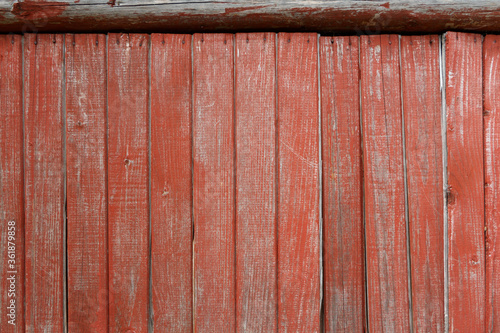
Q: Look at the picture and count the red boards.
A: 13